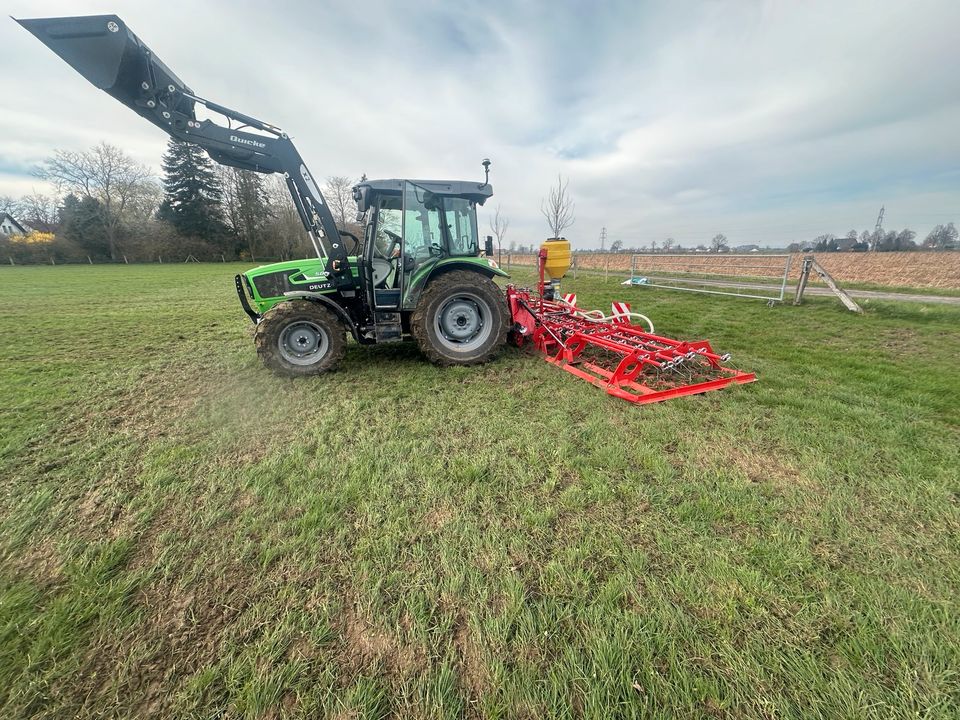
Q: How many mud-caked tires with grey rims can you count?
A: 2